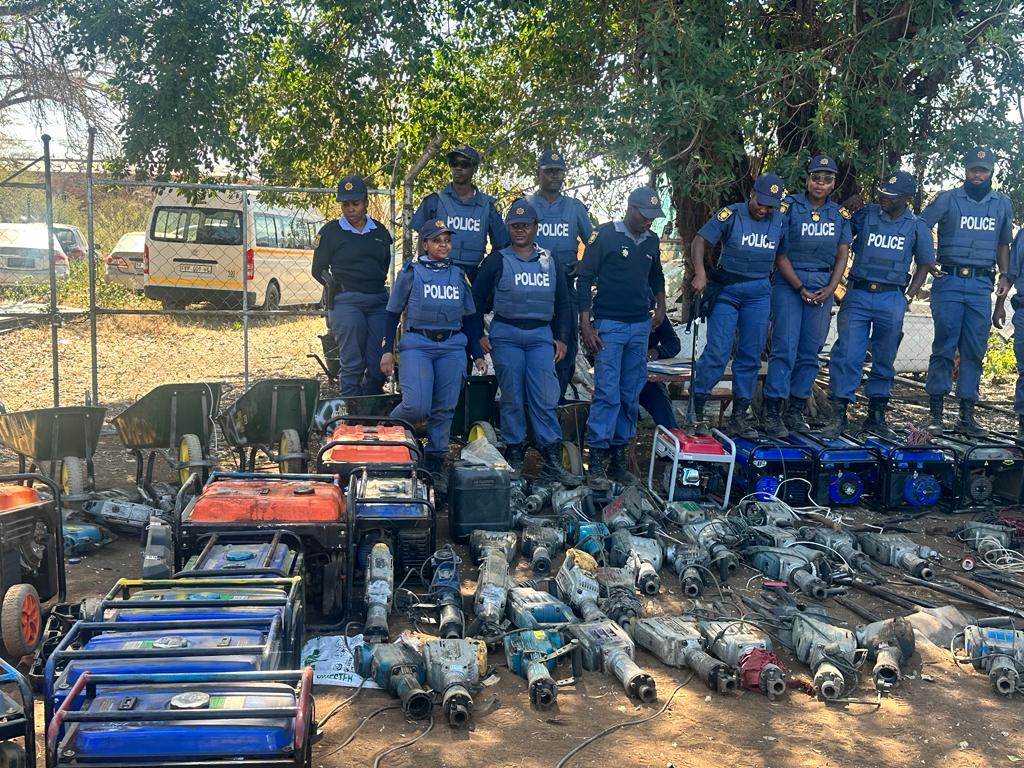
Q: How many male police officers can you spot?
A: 5